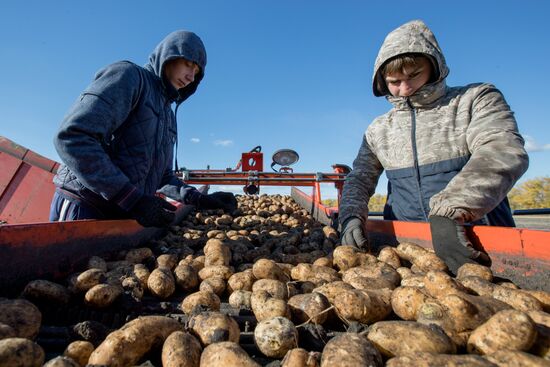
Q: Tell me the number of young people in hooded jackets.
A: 2